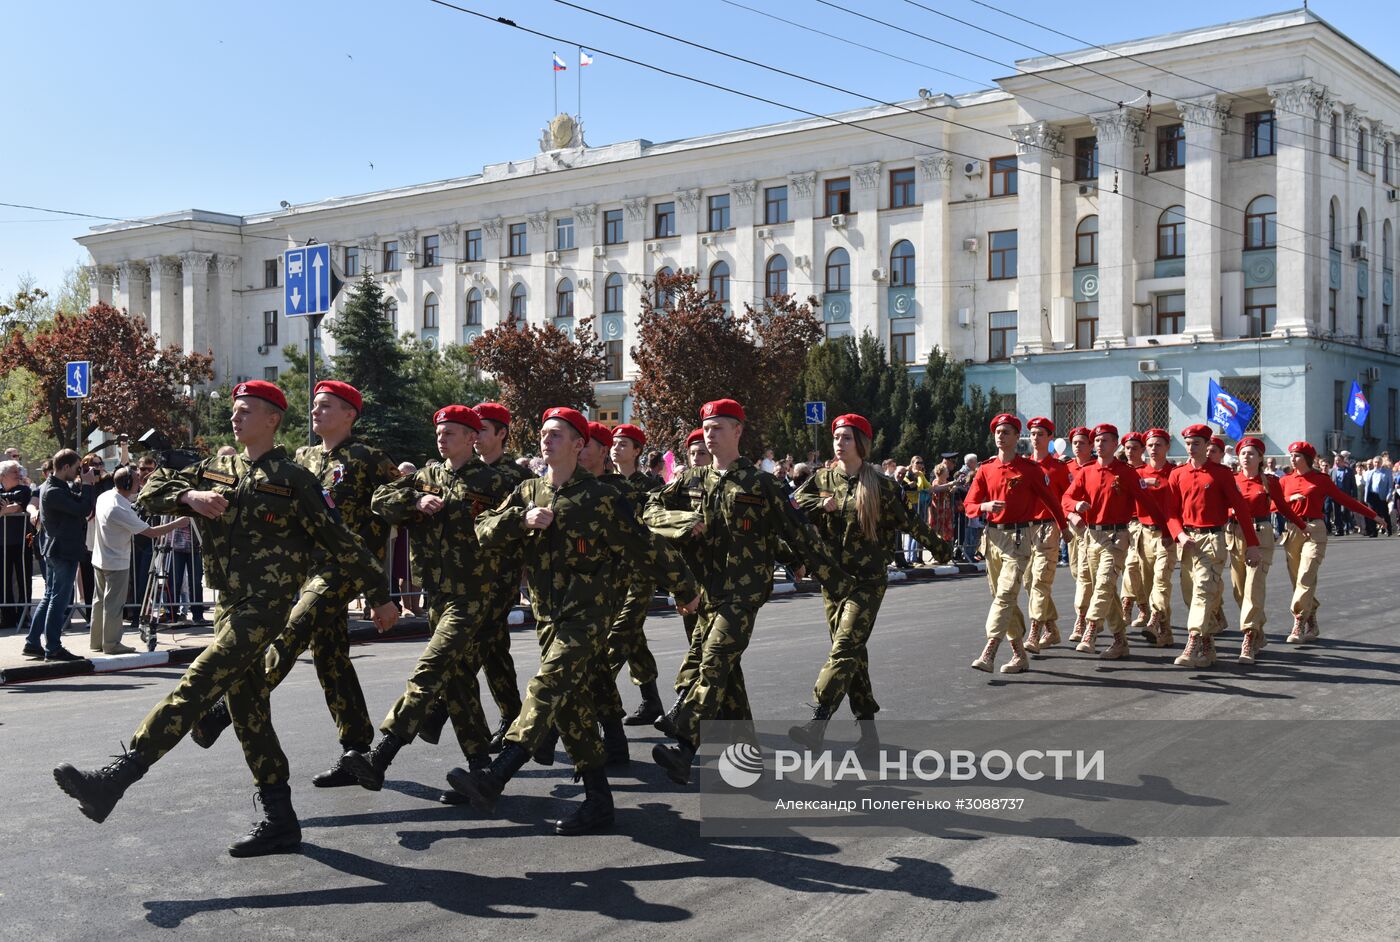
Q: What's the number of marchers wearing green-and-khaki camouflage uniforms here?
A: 10